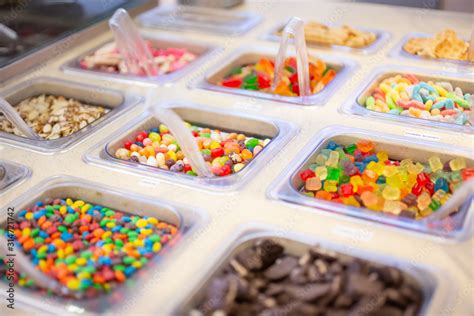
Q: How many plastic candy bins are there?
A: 12